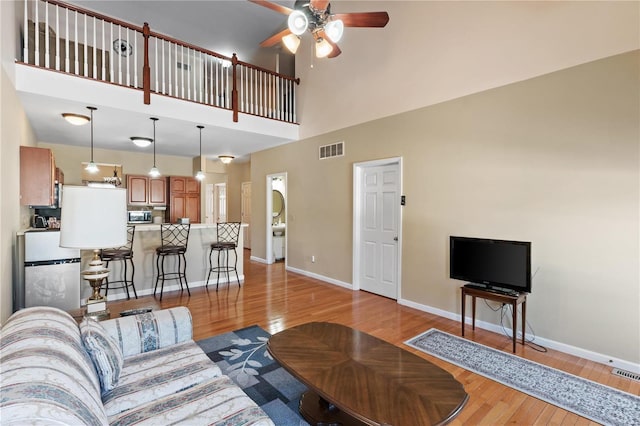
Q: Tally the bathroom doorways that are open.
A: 1